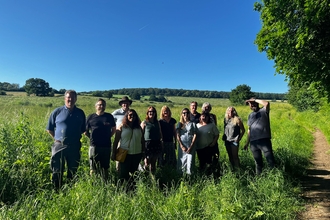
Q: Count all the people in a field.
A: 12